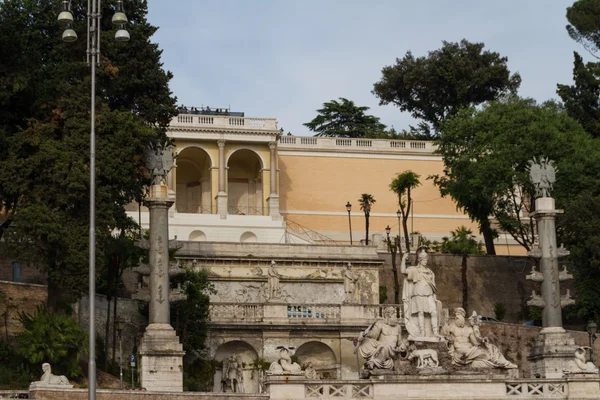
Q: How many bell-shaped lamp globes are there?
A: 4